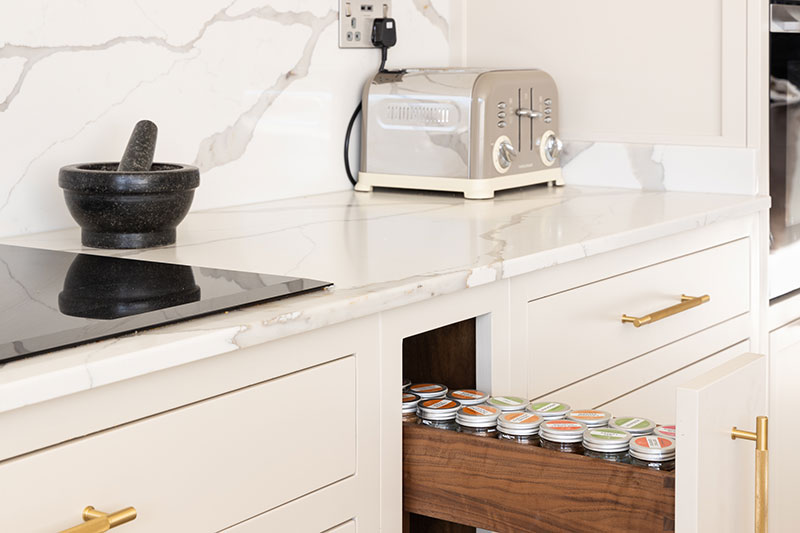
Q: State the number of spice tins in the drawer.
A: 15